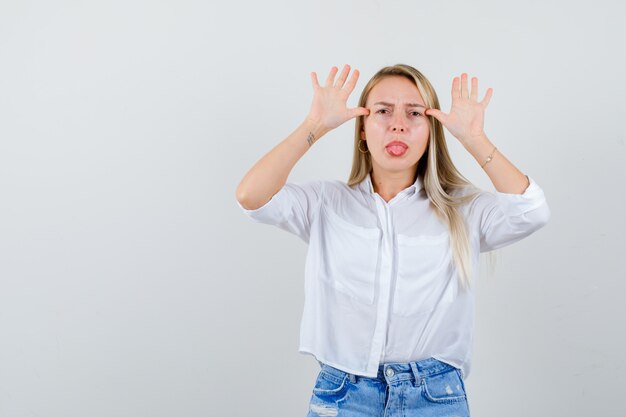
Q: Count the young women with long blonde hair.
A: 1